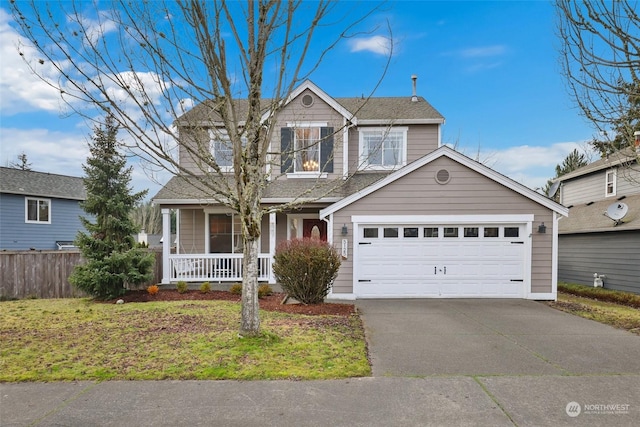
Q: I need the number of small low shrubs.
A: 5